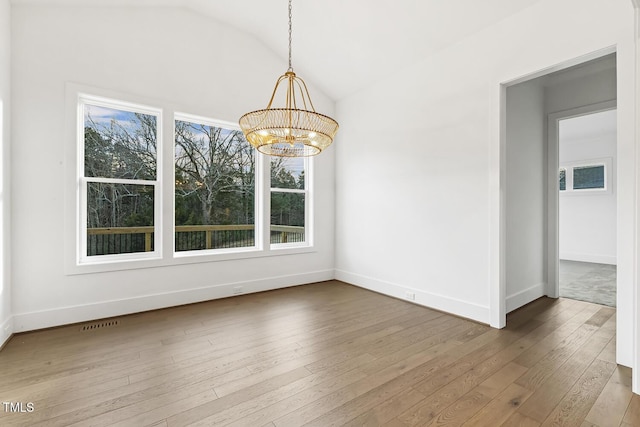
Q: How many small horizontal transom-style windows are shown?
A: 2